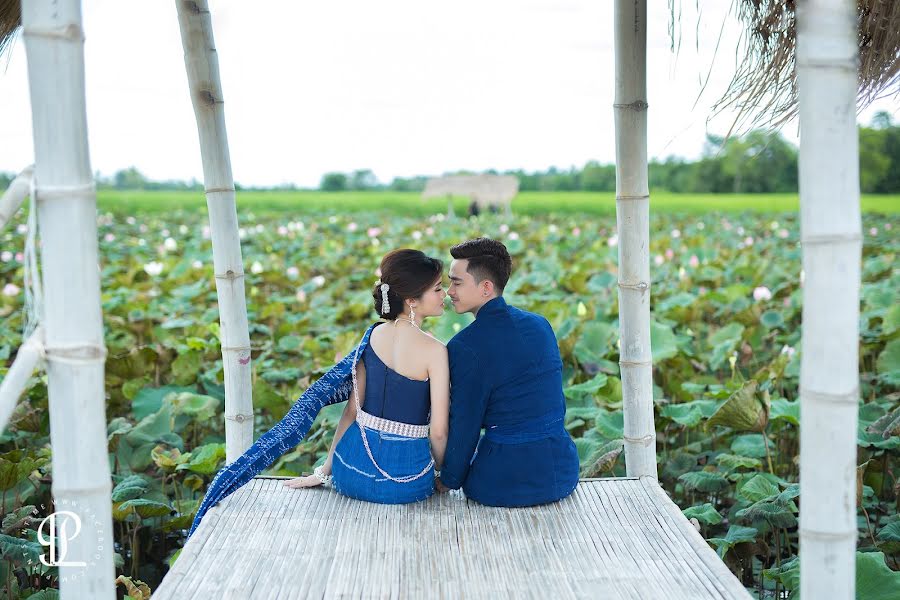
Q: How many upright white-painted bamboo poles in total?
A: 4